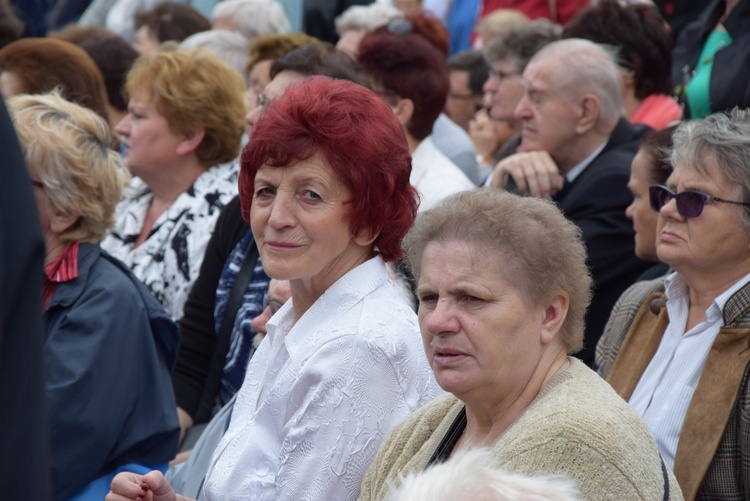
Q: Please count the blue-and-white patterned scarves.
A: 1